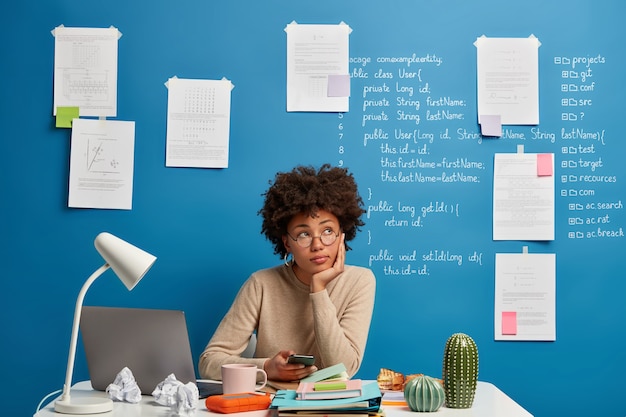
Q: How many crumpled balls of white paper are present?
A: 3